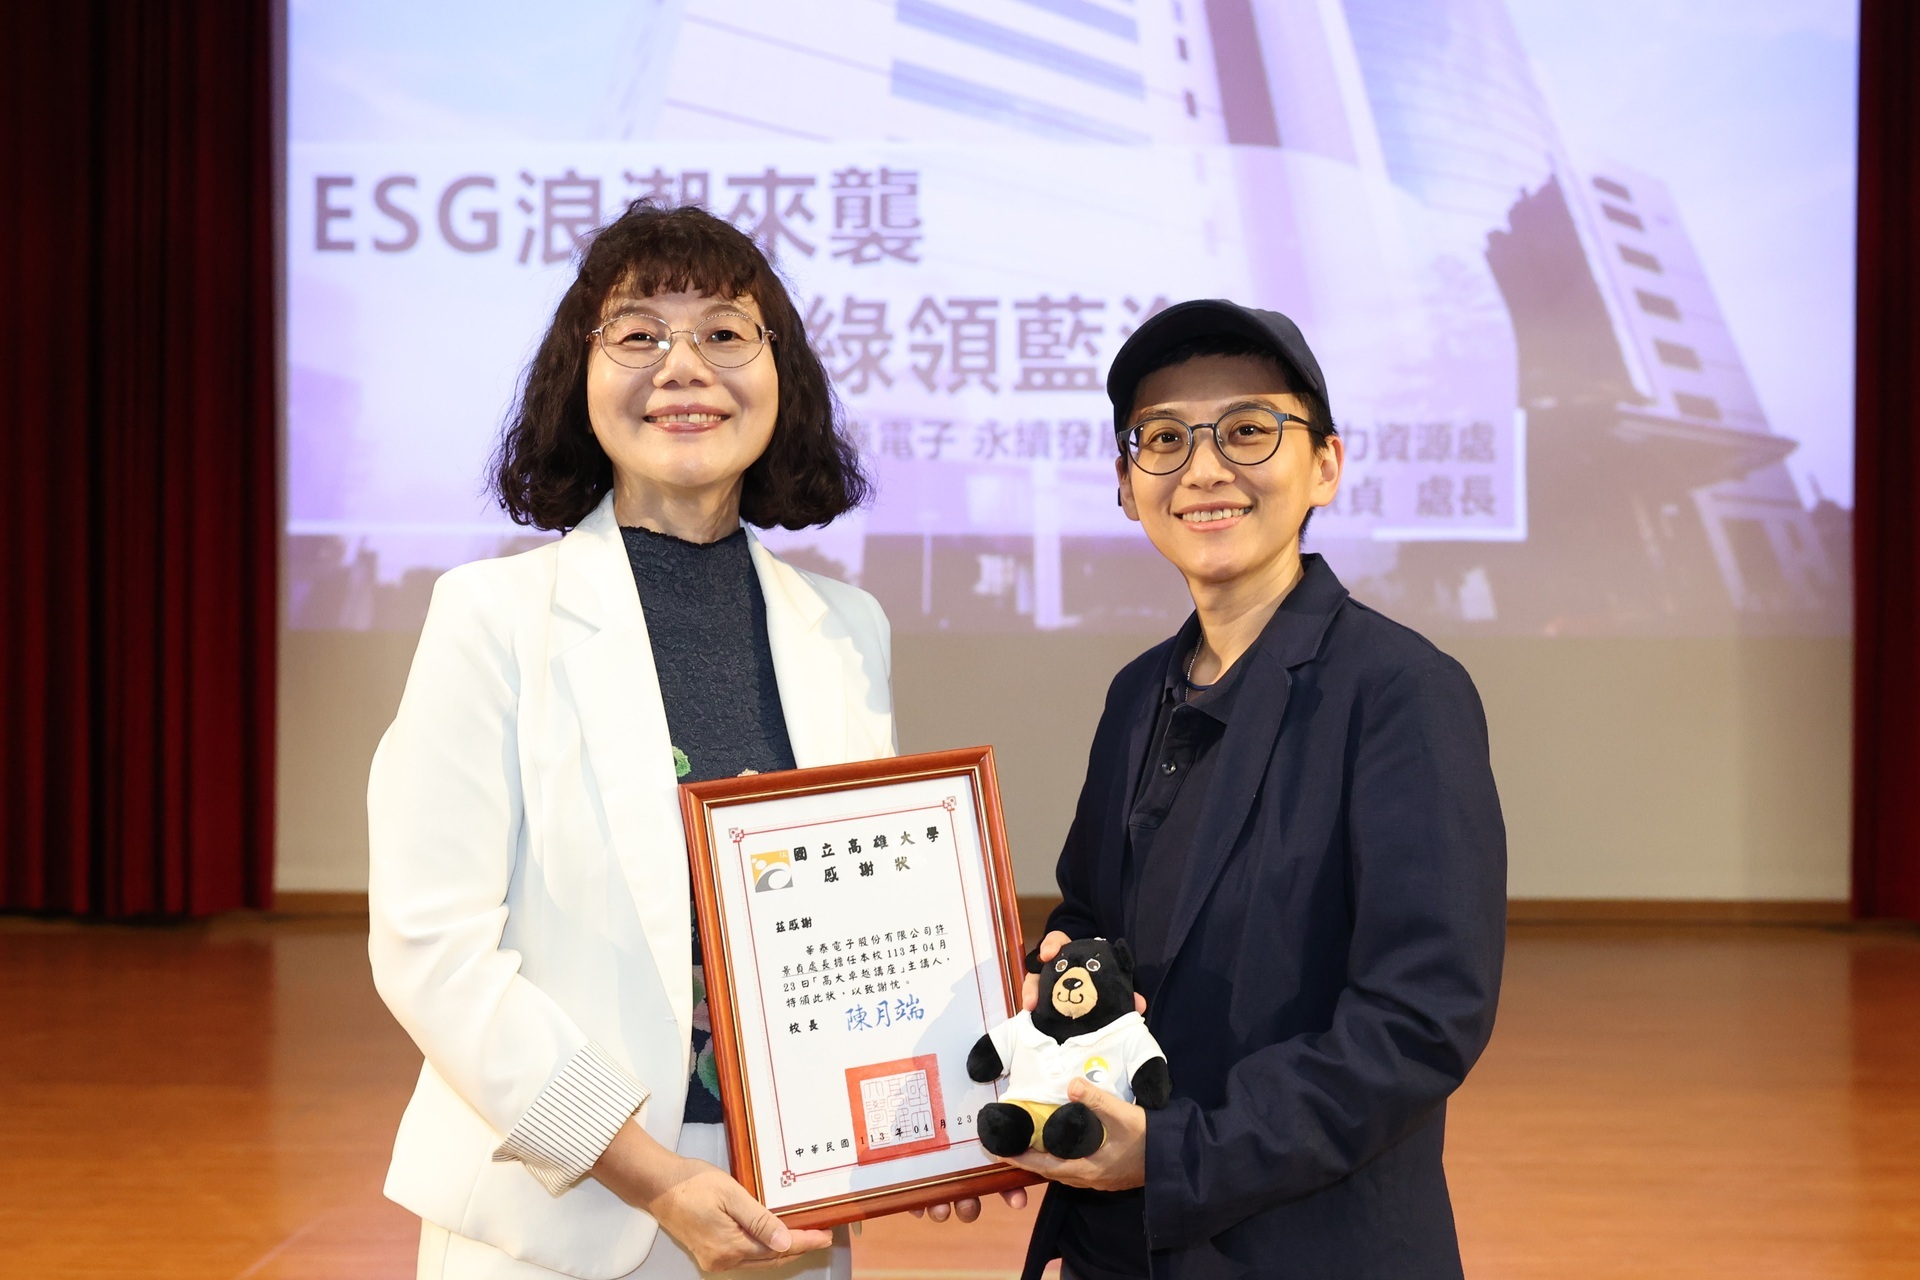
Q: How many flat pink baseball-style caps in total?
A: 0